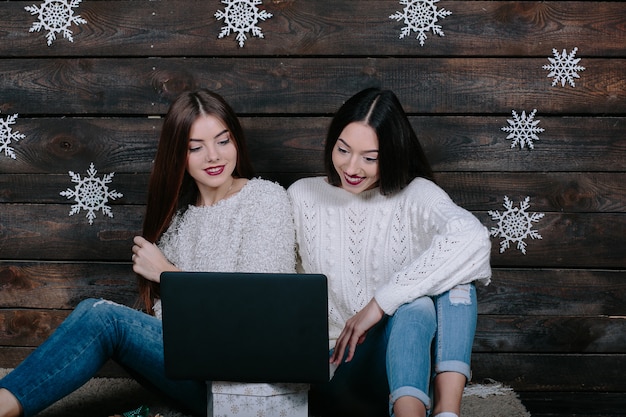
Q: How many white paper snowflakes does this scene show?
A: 8